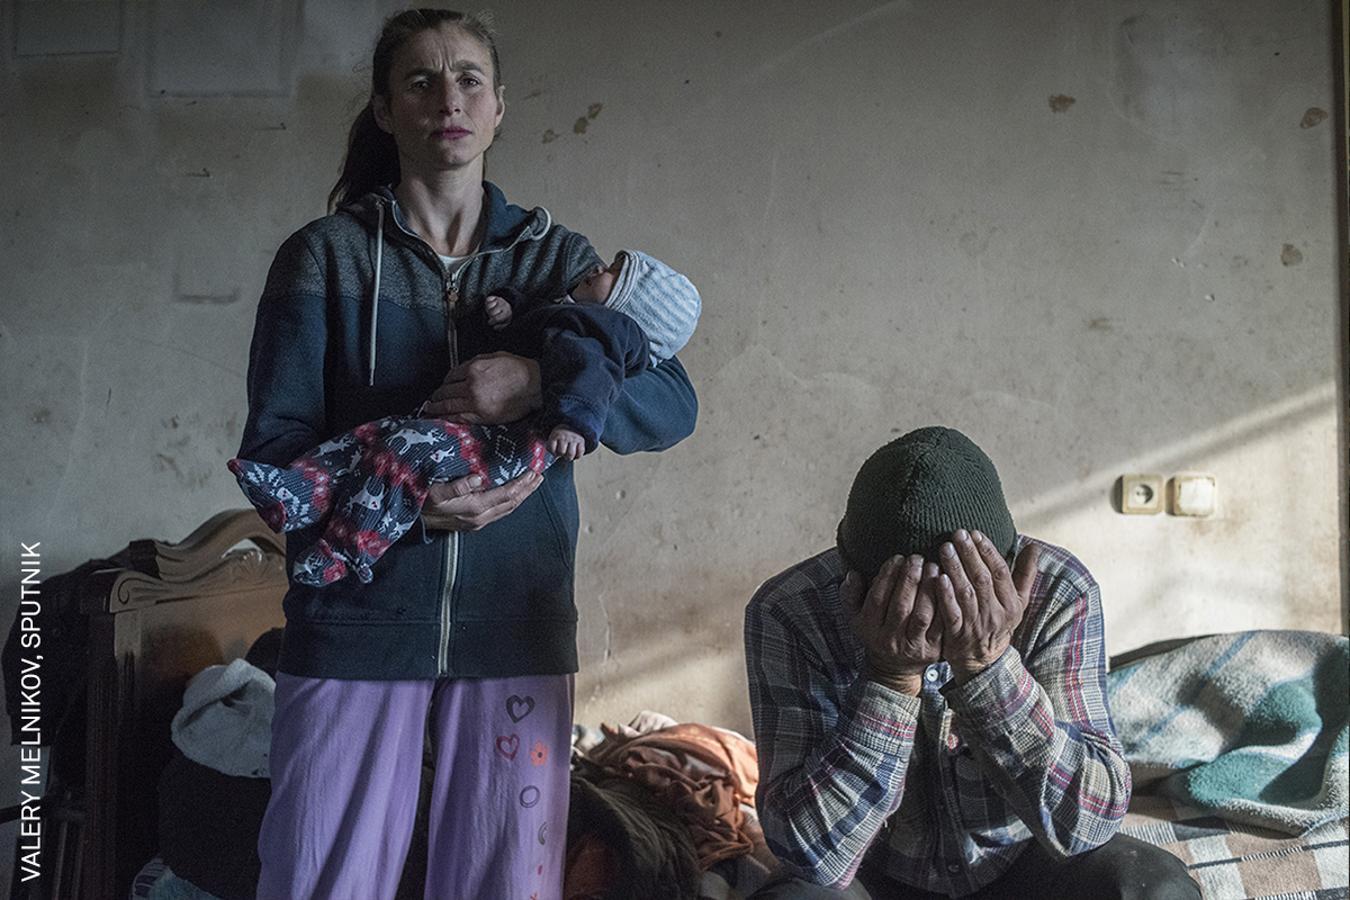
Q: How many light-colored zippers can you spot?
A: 1